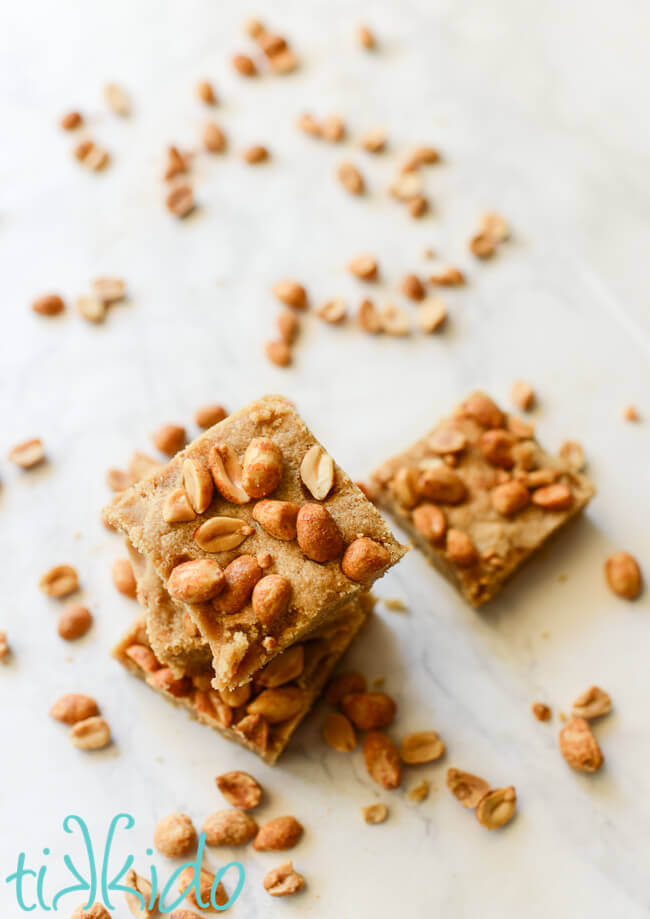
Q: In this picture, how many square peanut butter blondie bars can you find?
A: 4